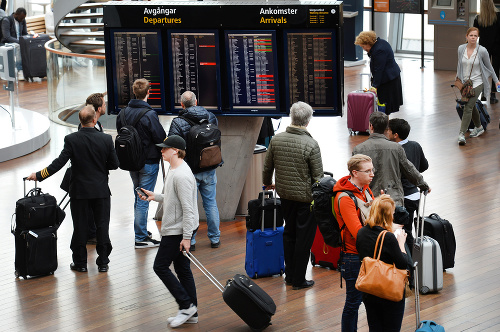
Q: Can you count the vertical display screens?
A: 4